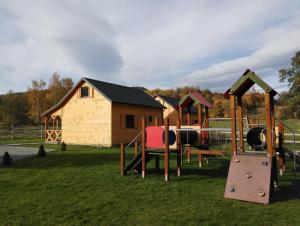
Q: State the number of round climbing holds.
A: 5